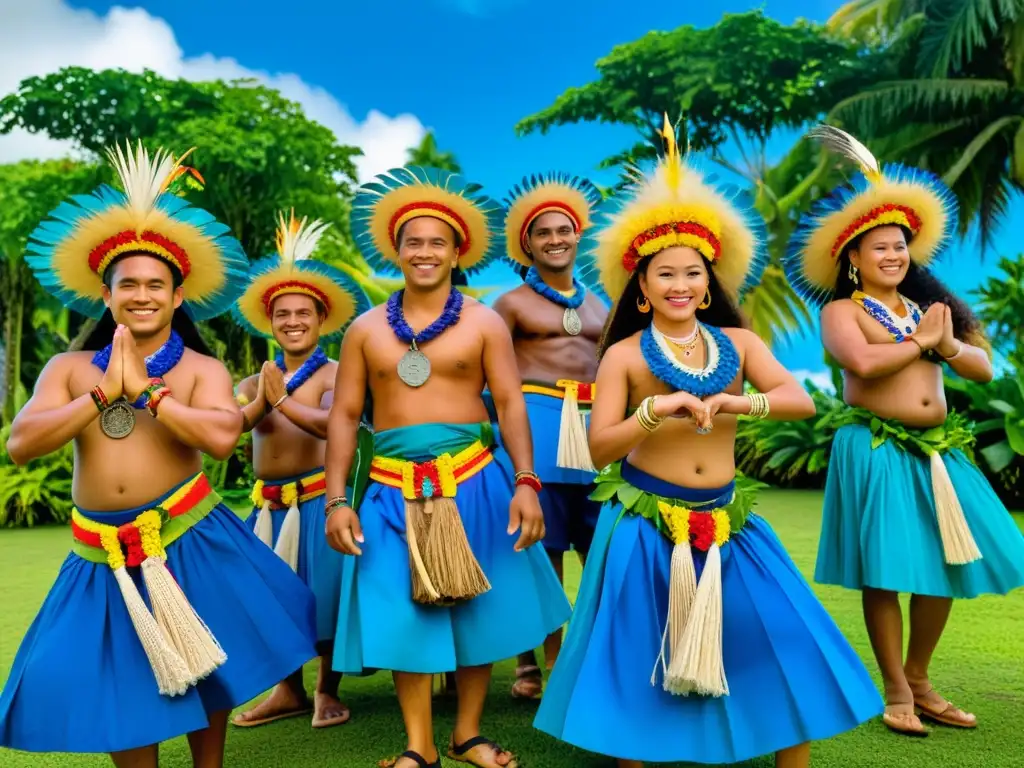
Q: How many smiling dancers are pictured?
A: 6